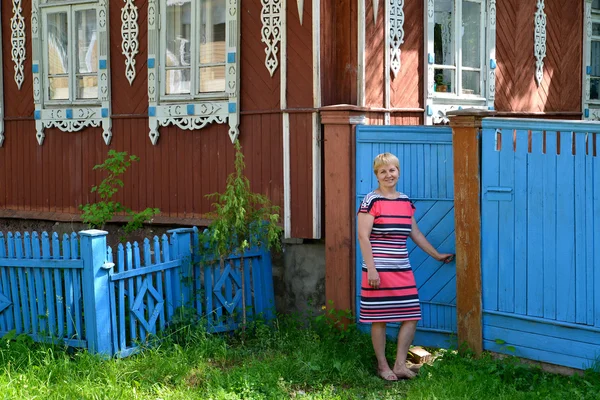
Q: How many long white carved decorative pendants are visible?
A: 5